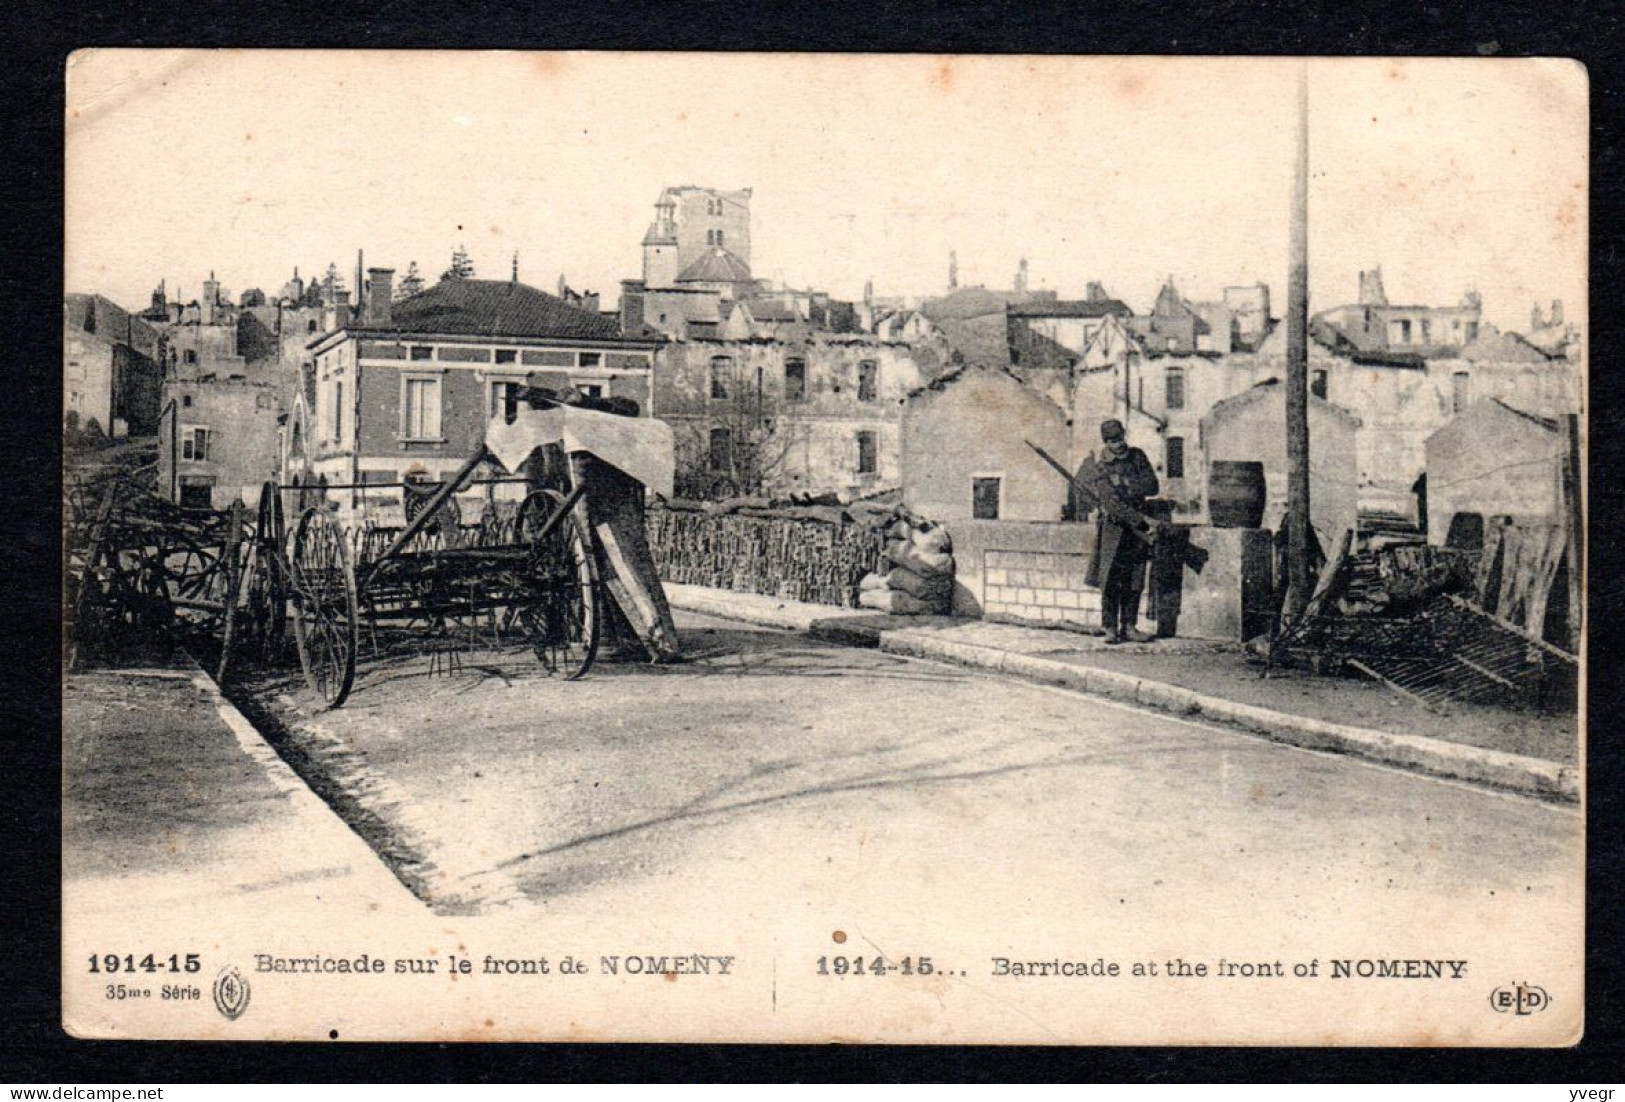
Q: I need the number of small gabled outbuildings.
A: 3